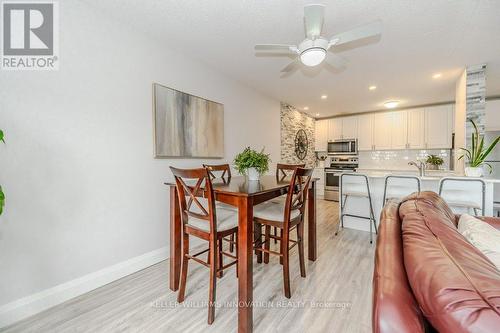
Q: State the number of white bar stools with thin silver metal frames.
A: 3